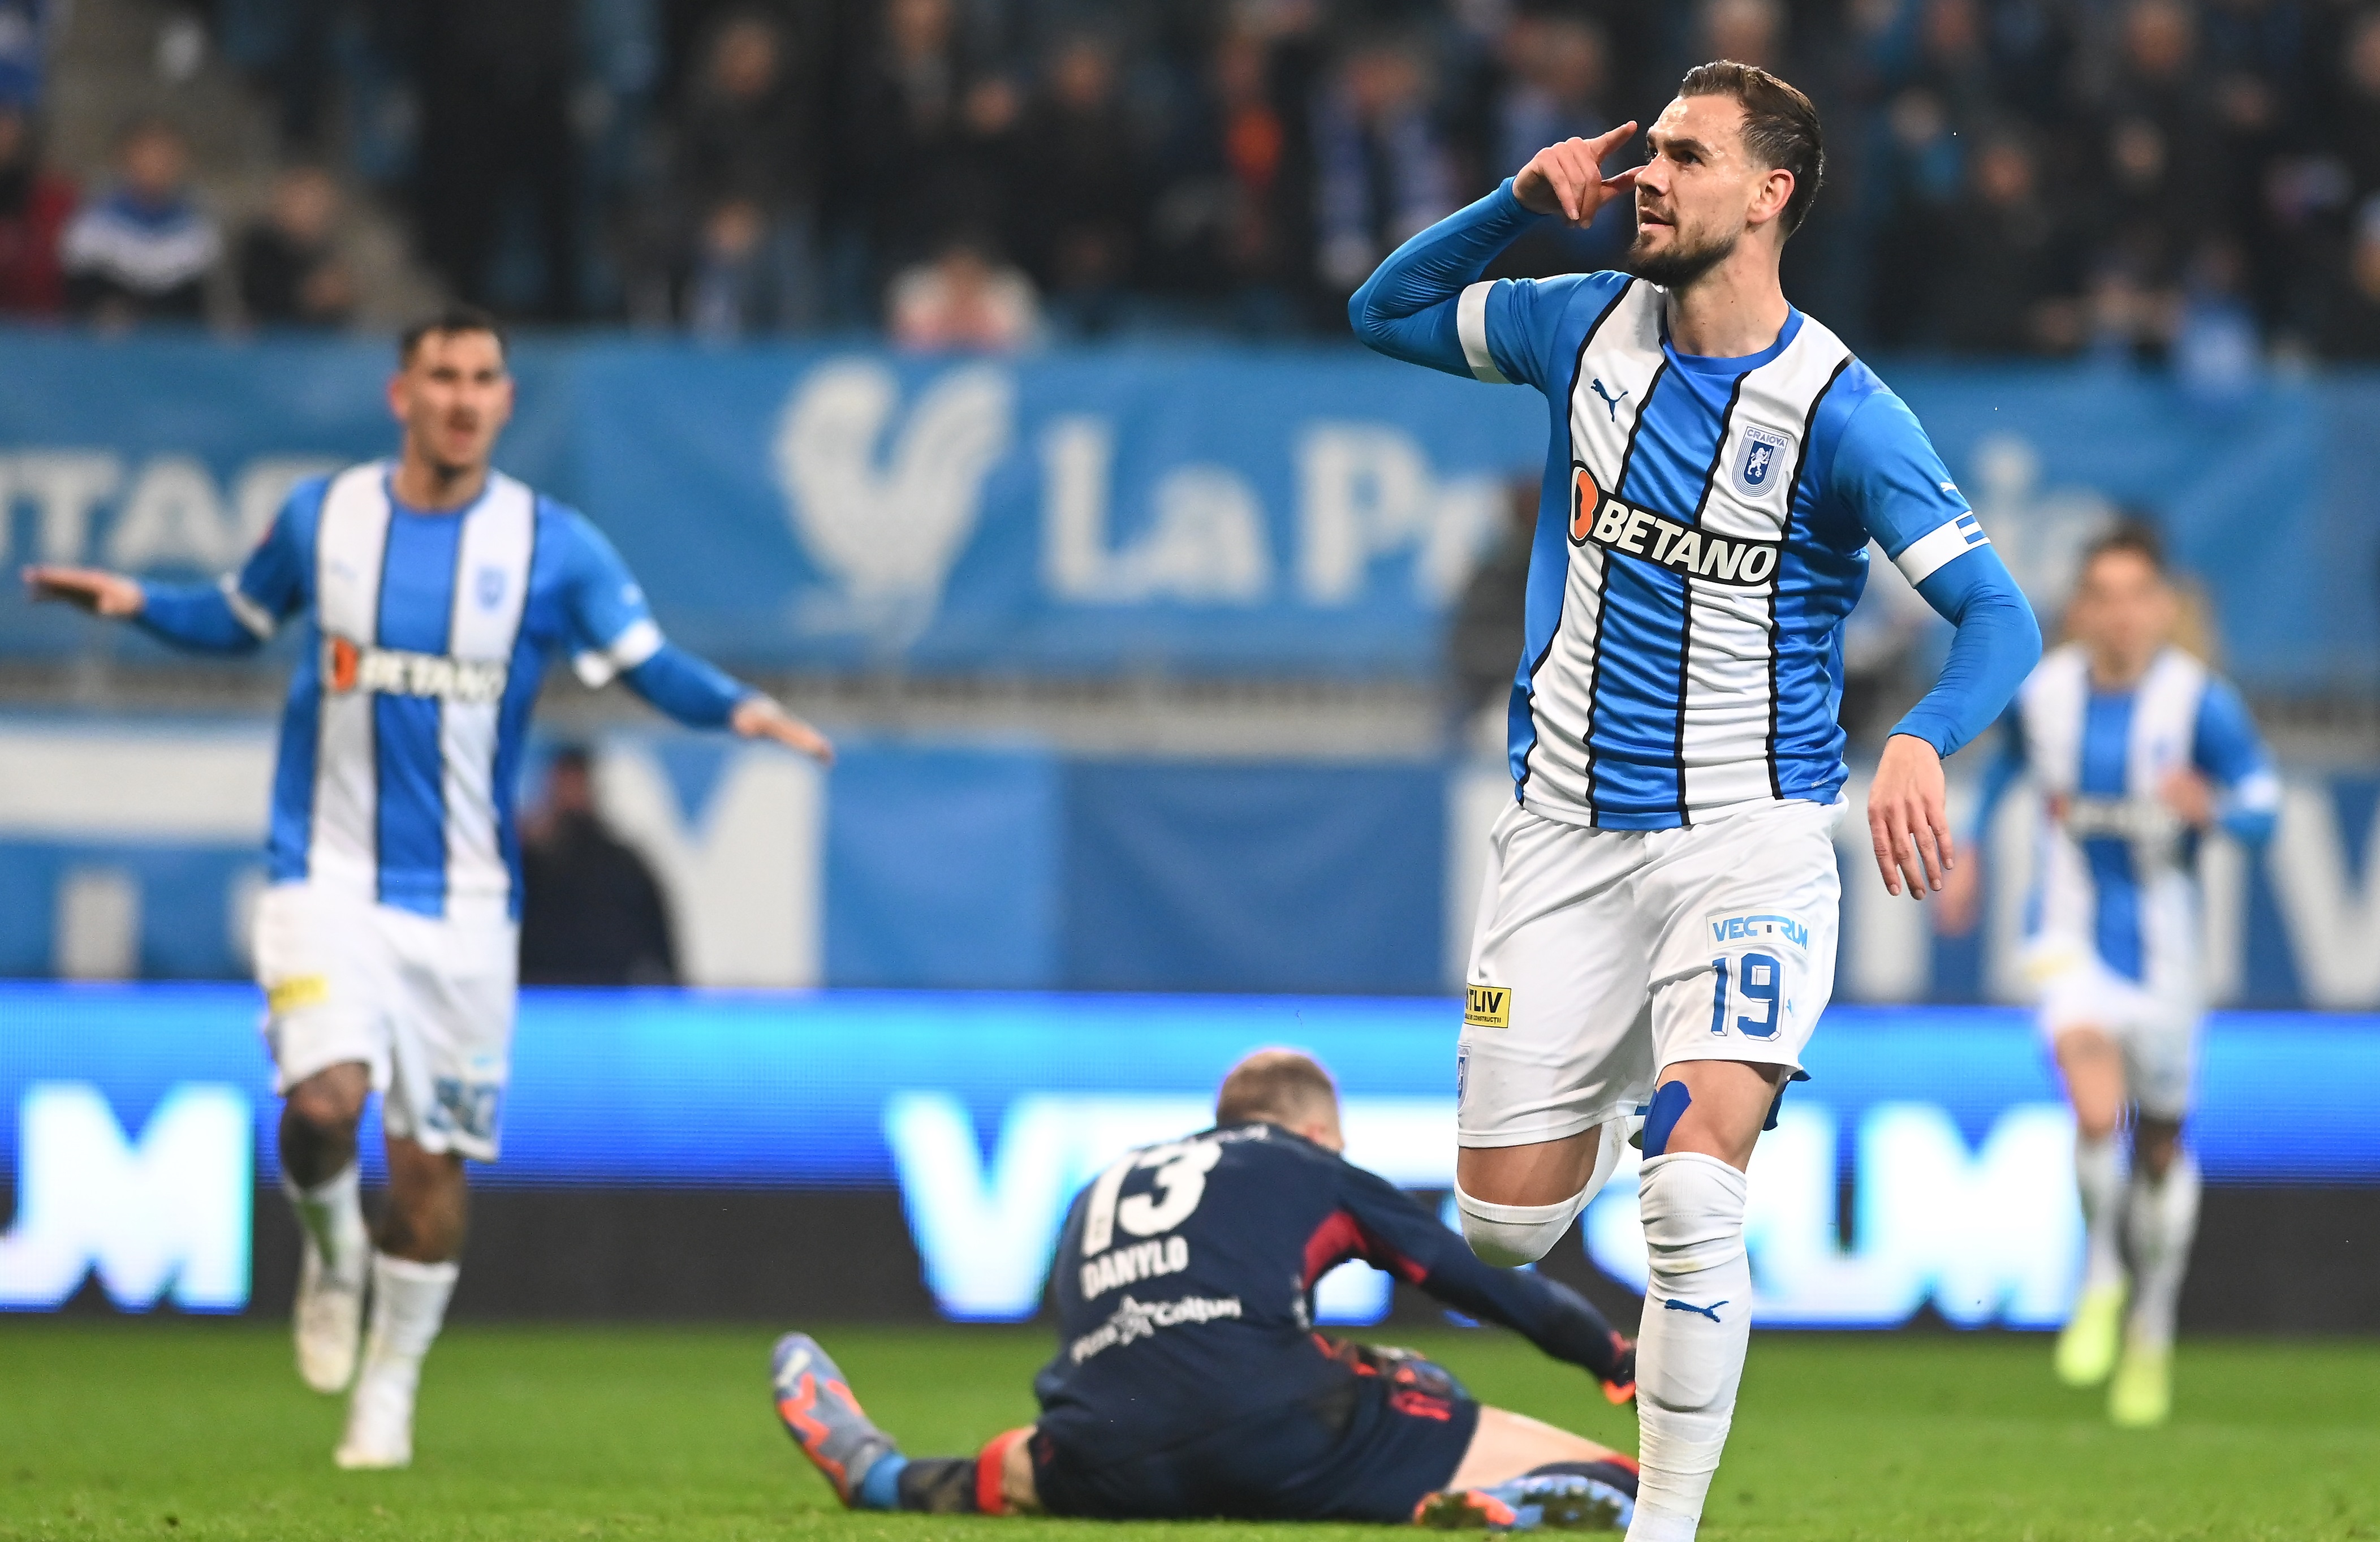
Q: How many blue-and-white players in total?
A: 3